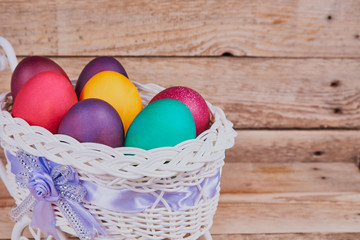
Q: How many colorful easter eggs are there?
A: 7